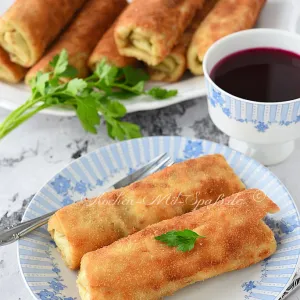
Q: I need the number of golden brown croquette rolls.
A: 9